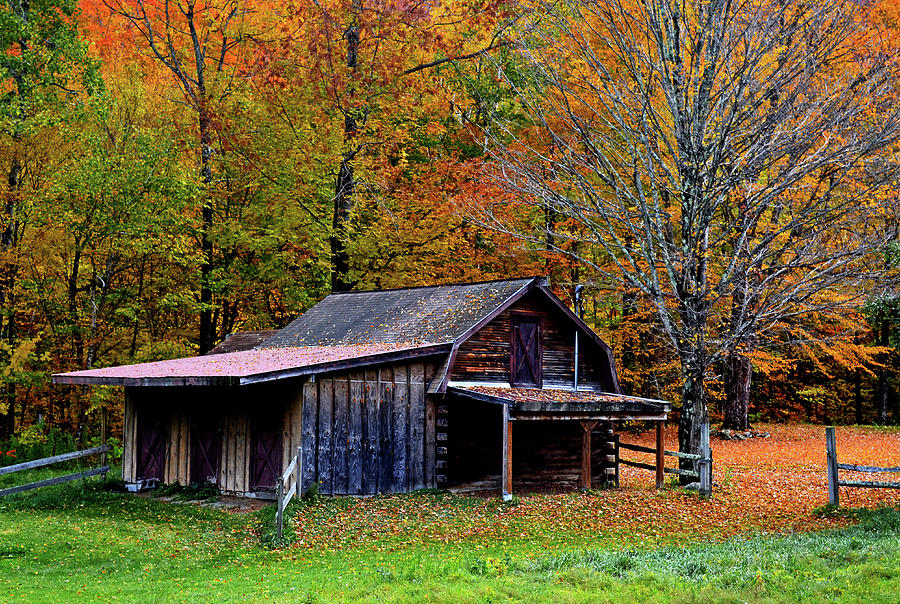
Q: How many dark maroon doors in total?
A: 4